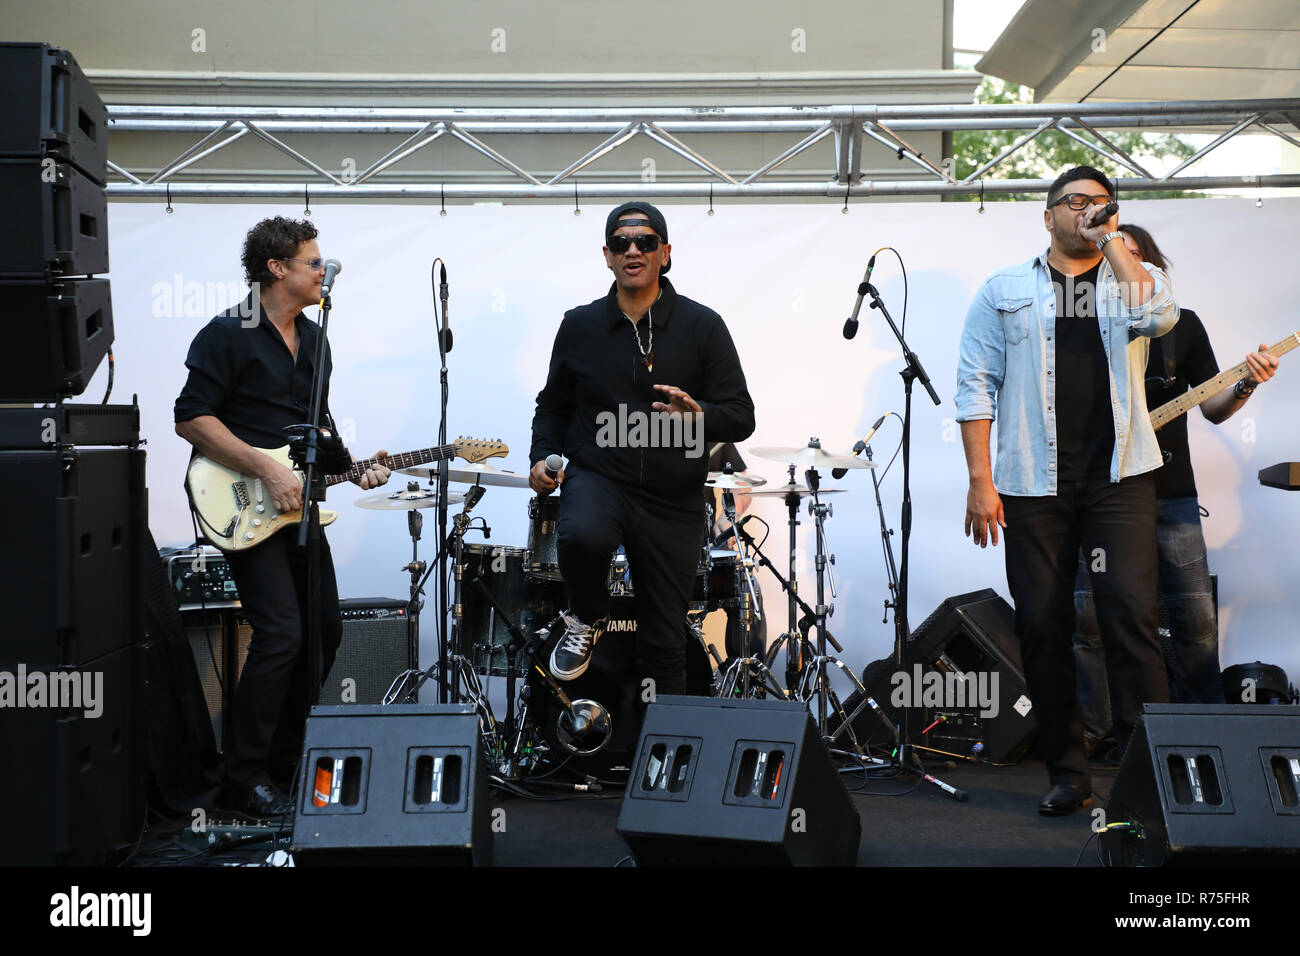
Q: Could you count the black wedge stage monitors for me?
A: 4